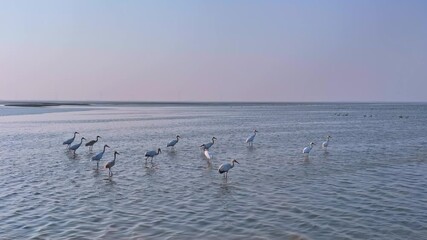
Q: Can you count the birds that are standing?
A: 13